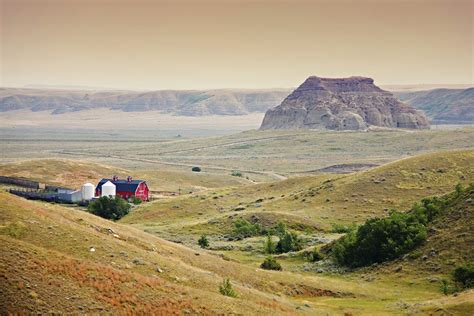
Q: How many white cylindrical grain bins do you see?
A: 2